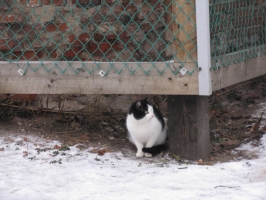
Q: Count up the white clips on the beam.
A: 3